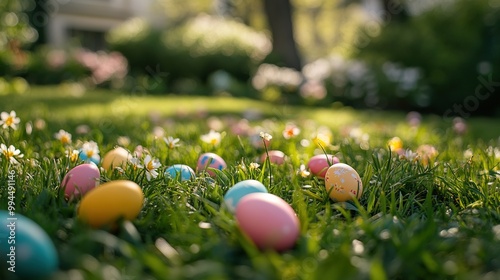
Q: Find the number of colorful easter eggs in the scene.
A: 12